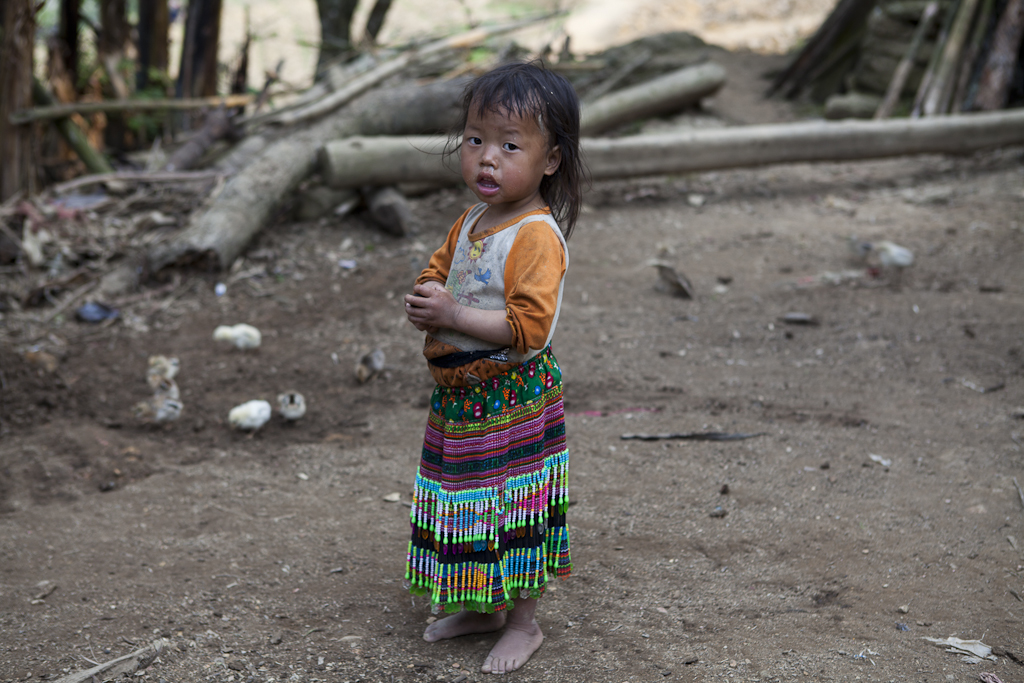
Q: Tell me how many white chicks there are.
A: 2